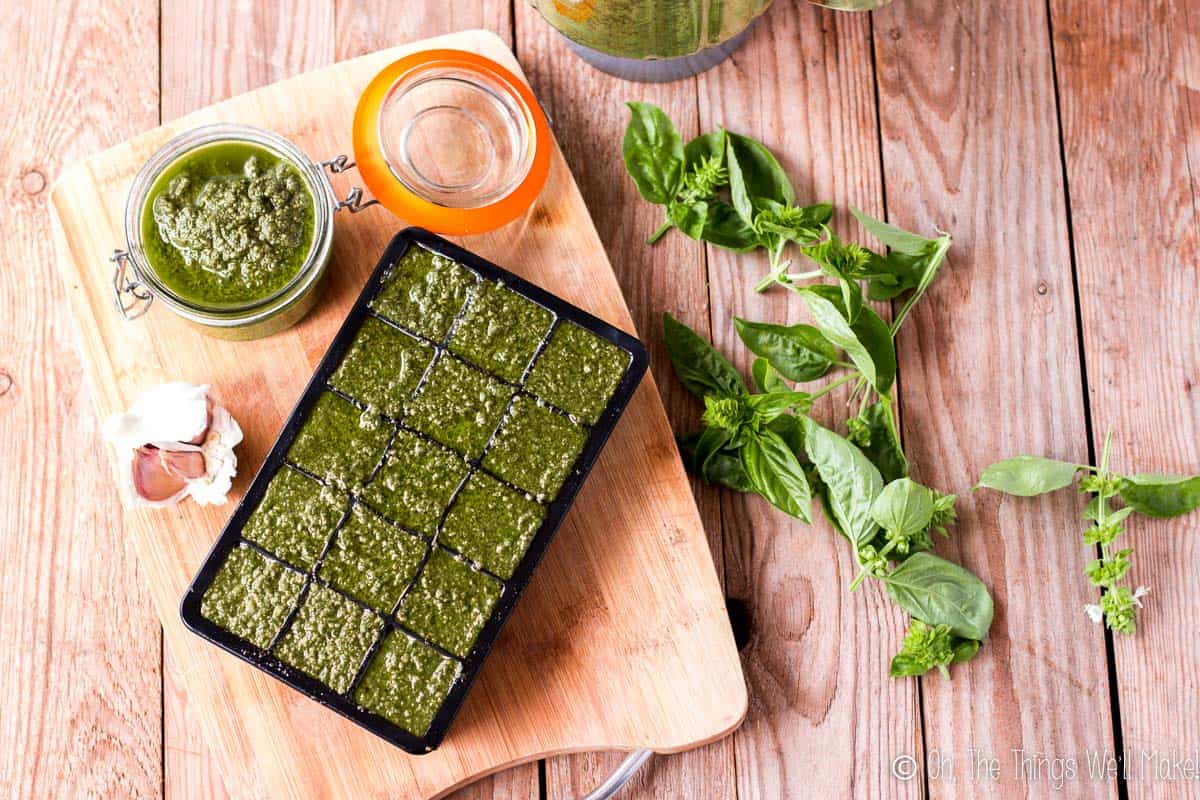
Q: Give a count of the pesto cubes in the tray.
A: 15